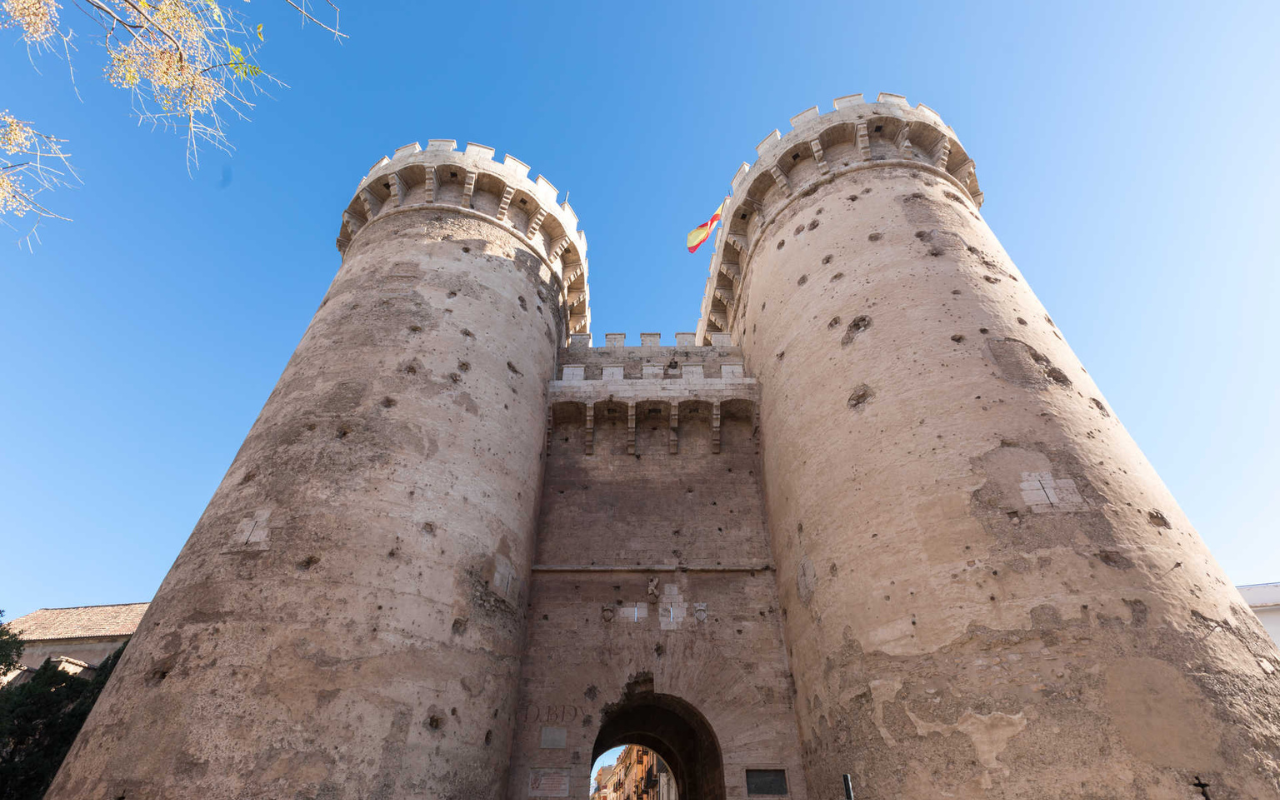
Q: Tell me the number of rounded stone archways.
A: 1